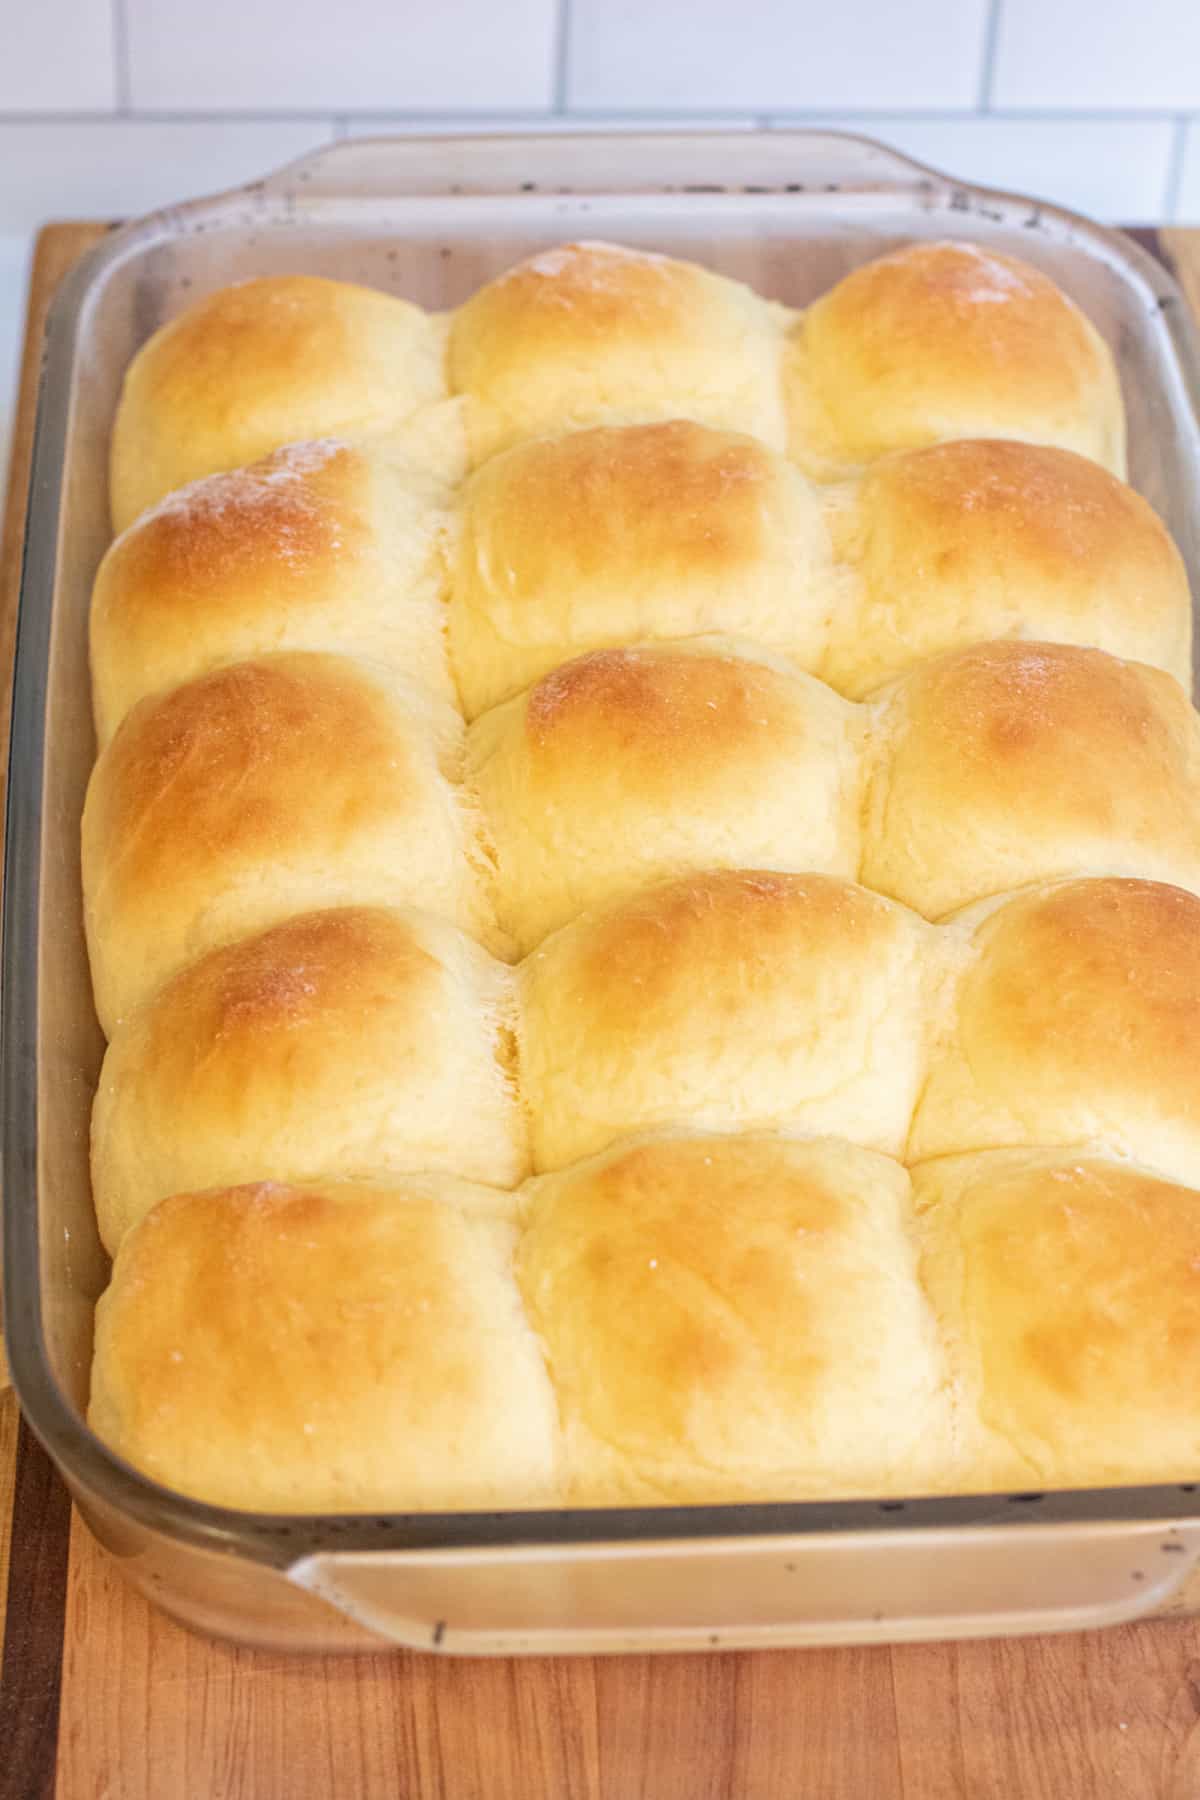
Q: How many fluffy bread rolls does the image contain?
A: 15